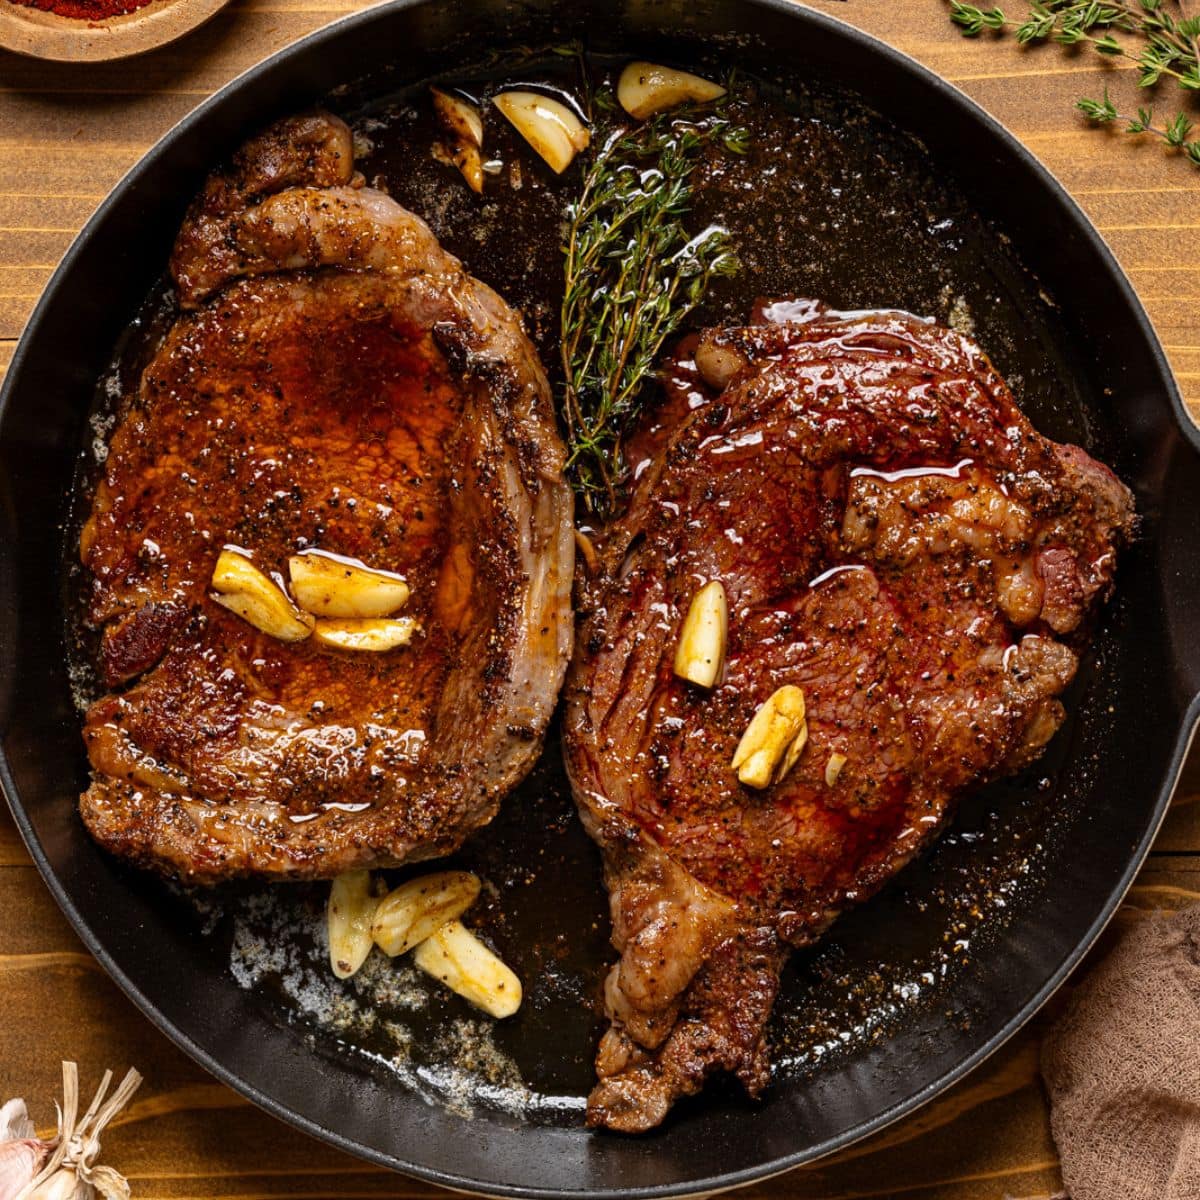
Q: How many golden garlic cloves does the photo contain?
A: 11